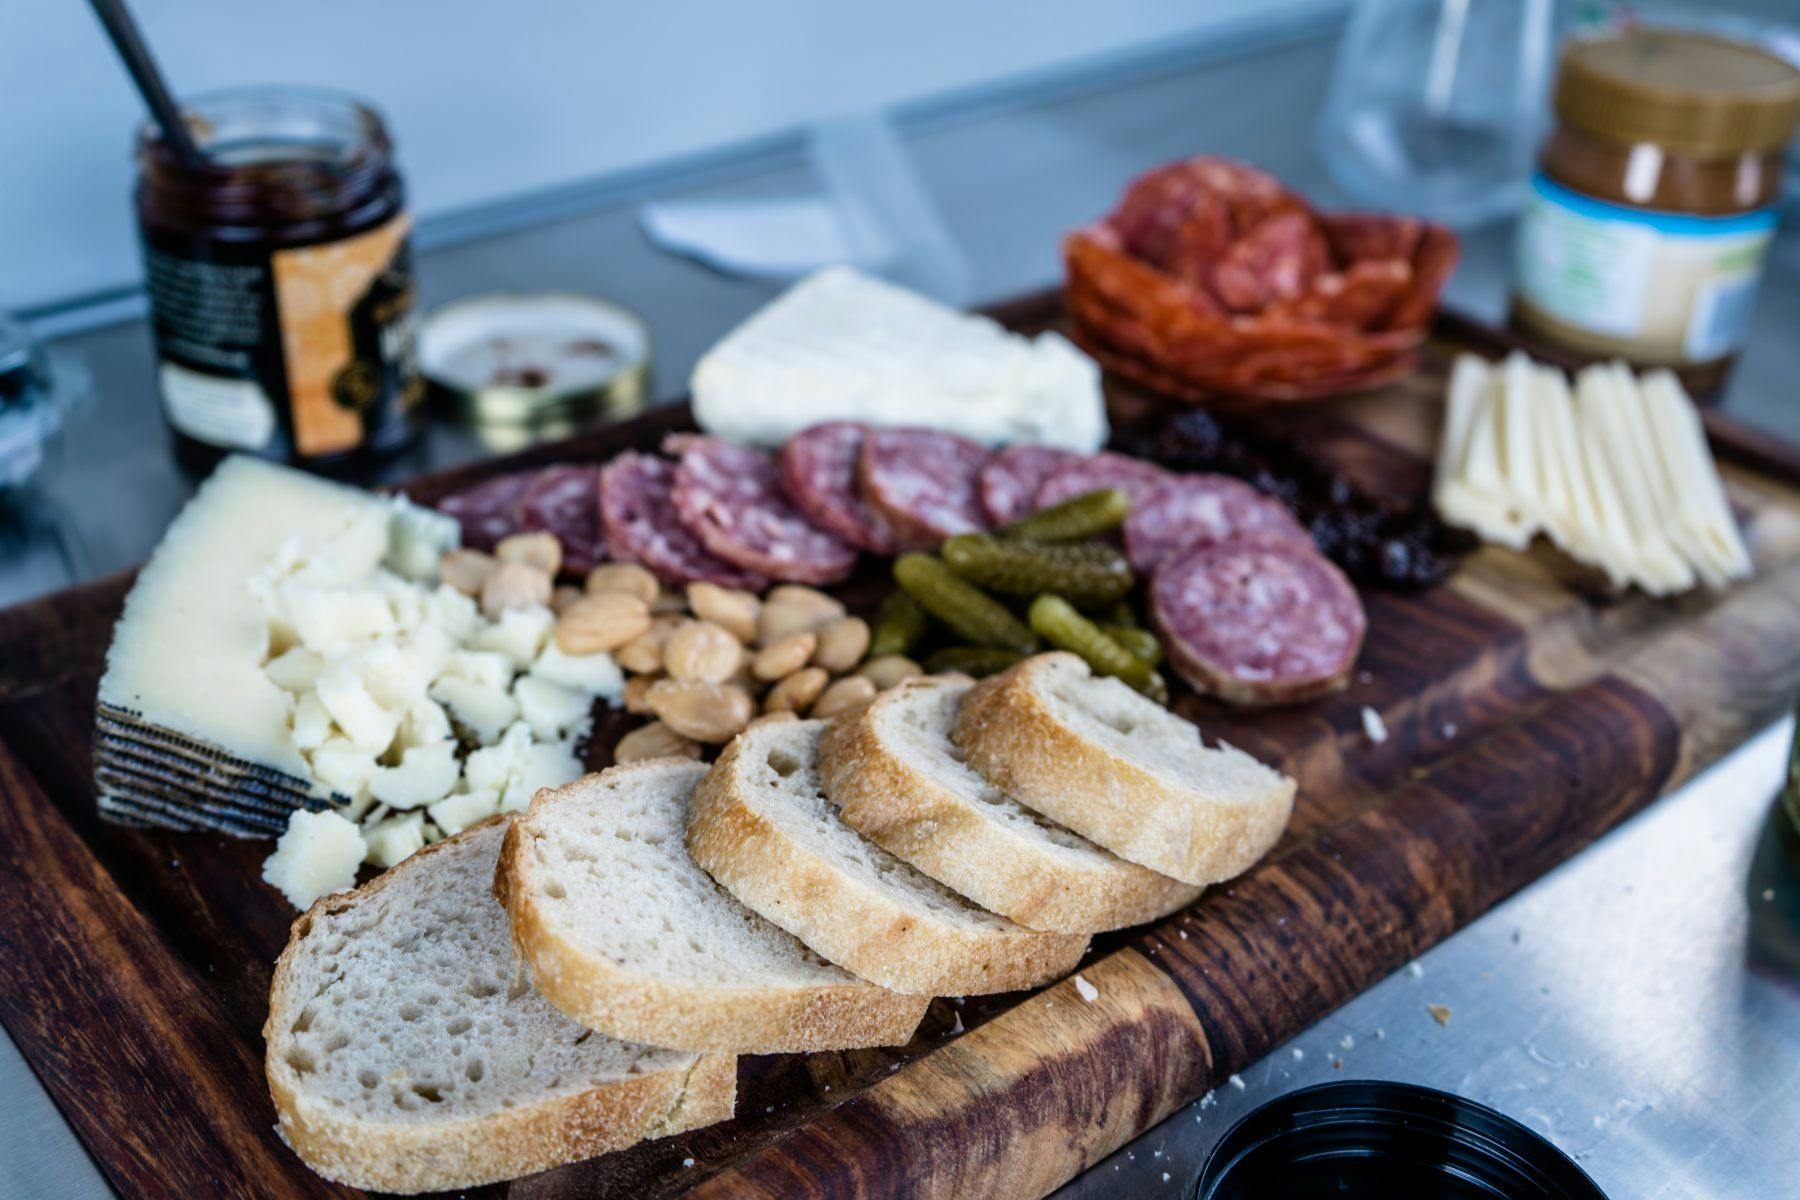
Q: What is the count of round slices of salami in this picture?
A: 10